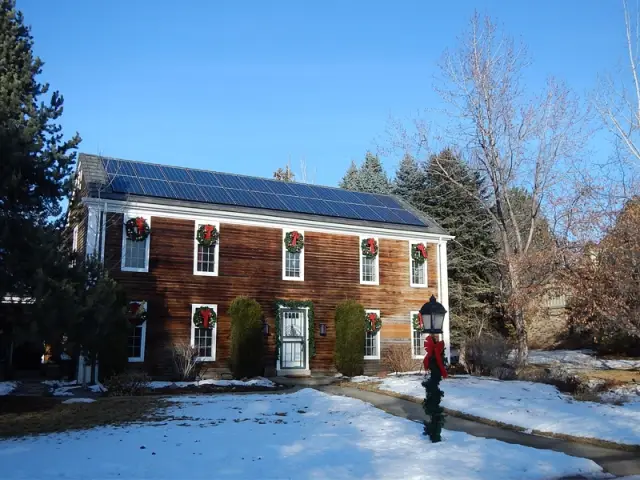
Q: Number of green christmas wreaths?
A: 9